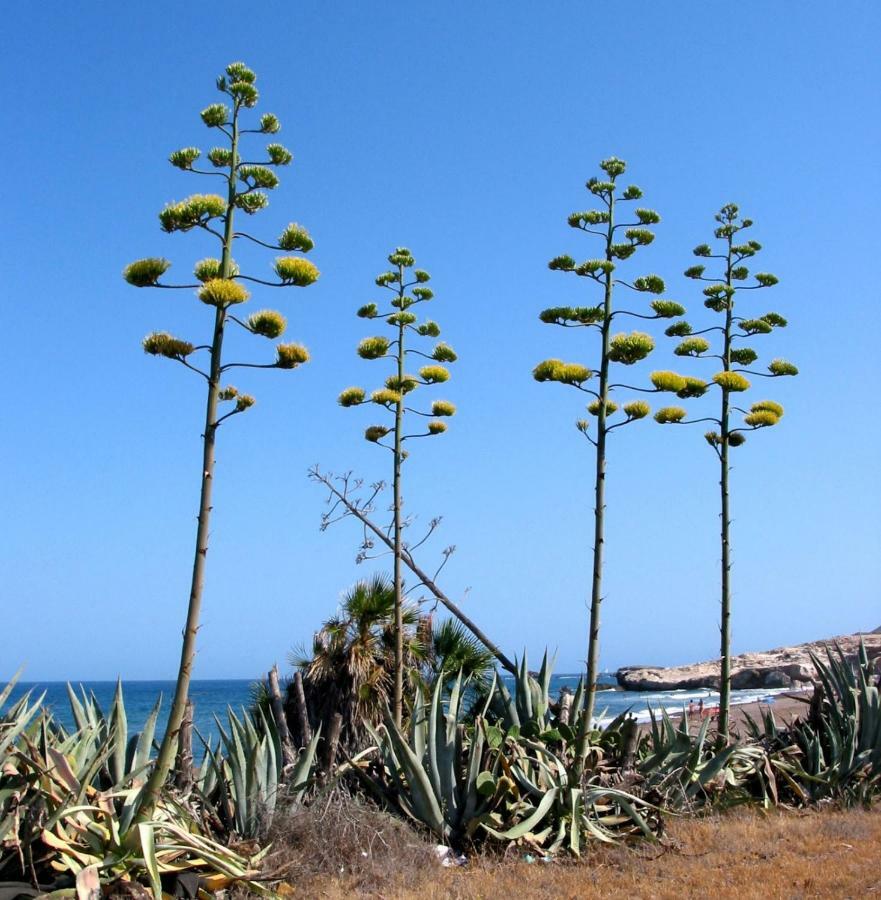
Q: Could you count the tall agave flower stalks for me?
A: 4